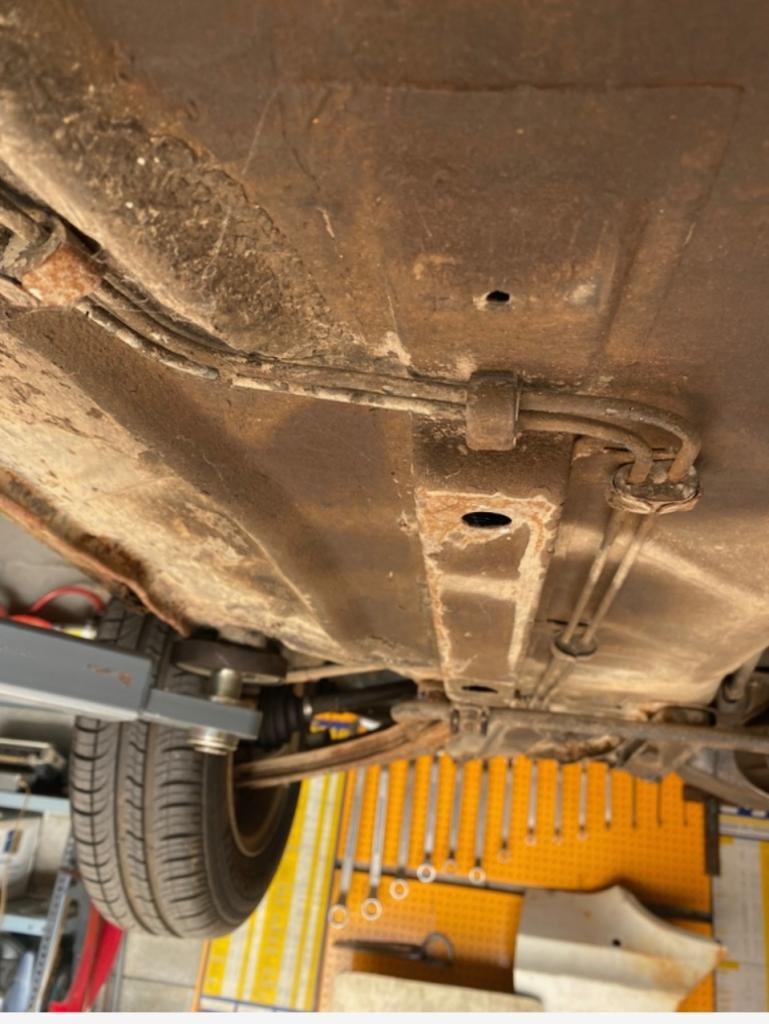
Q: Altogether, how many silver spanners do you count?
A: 11